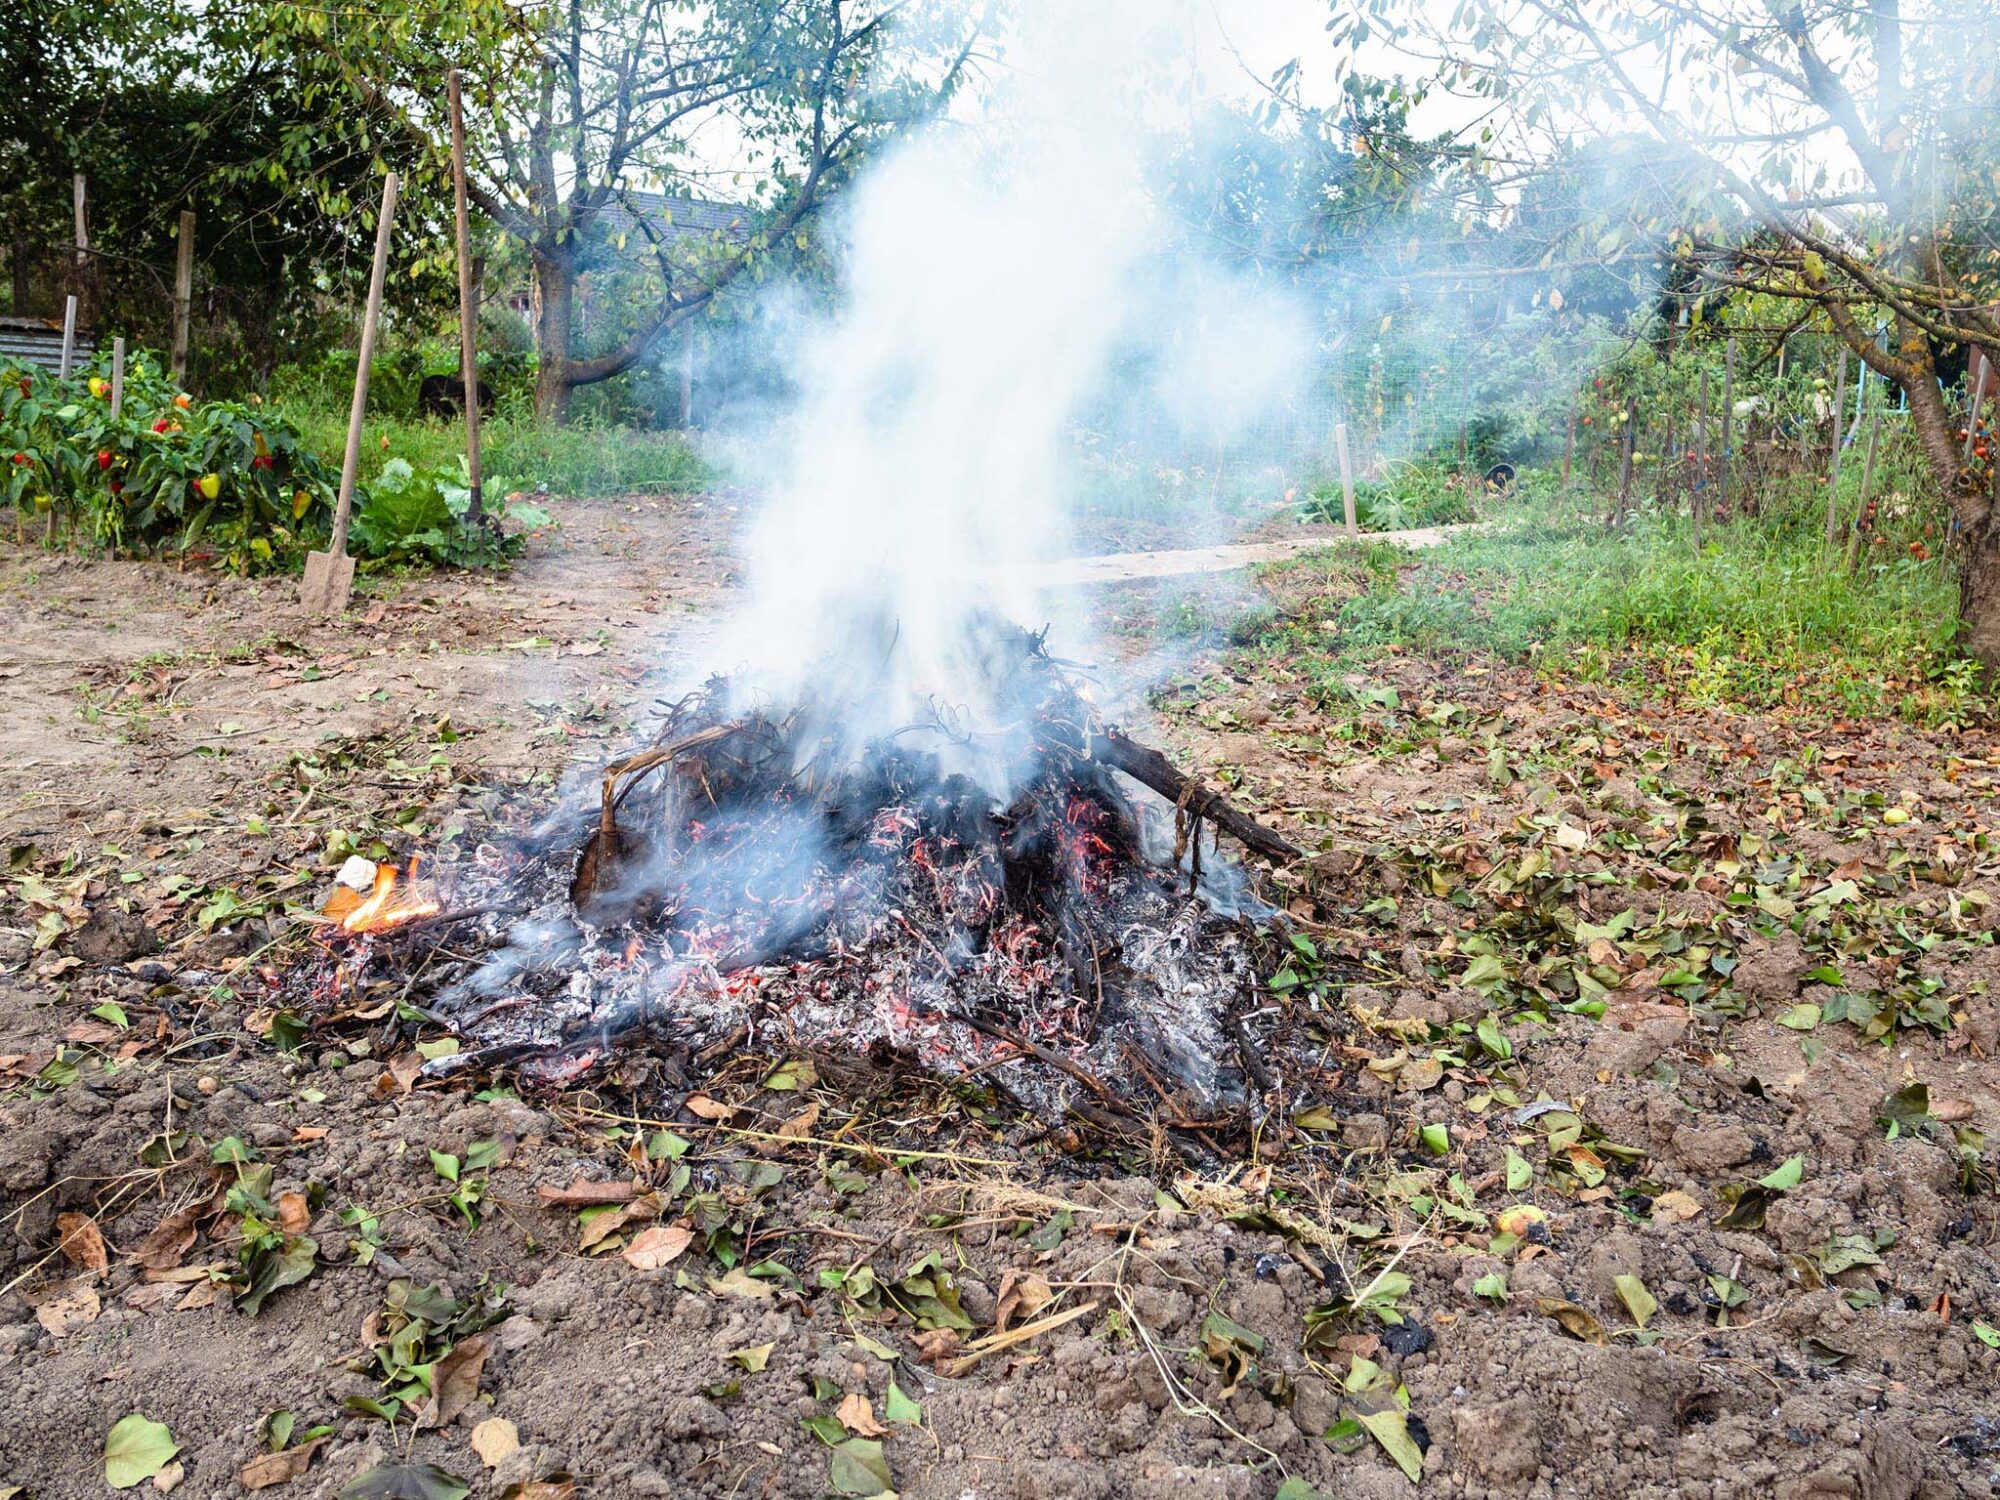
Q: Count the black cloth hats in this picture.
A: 0